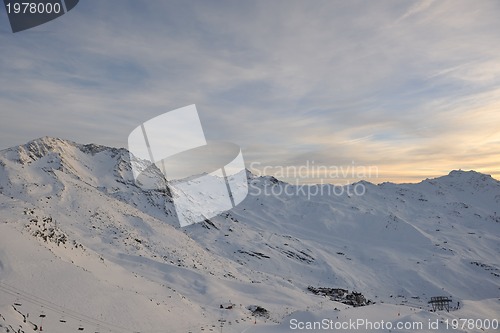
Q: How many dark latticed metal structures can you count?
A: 1